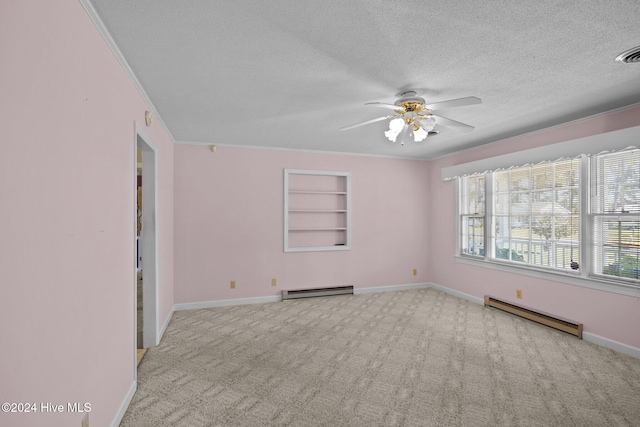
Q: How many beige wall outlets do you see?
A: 4